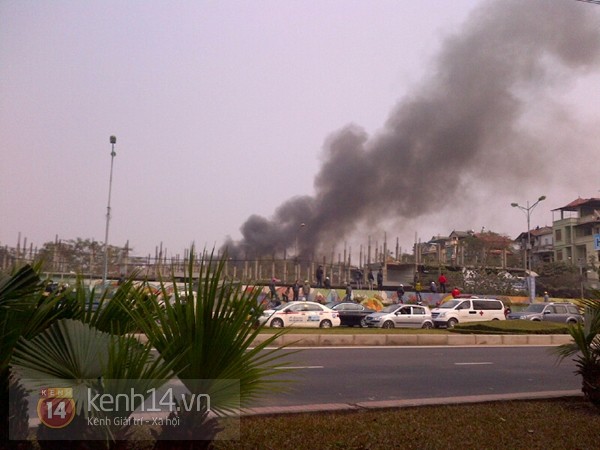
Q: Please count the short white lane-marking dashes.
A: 2